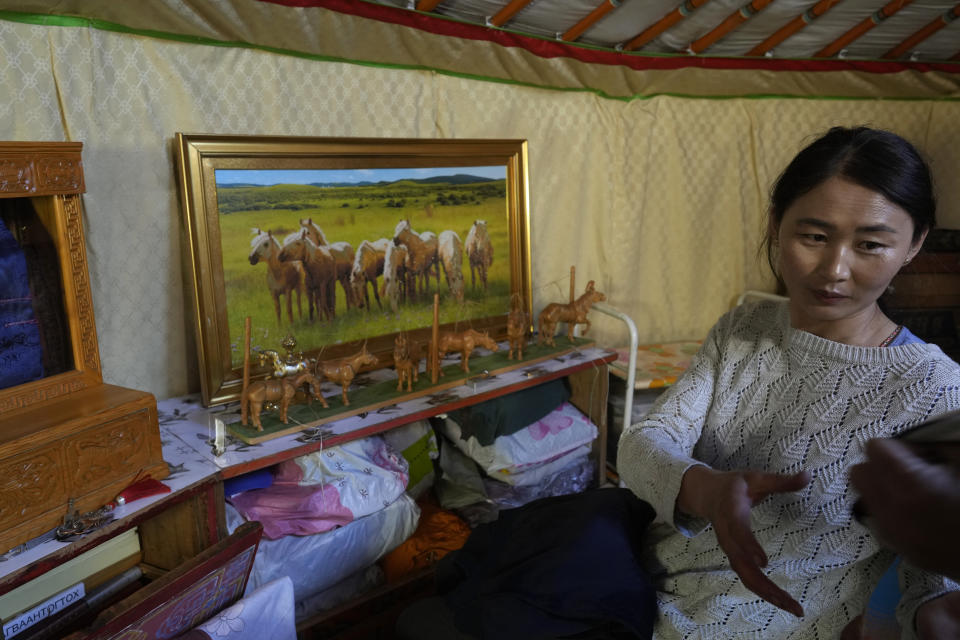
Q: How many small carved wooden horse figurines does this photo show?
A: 6